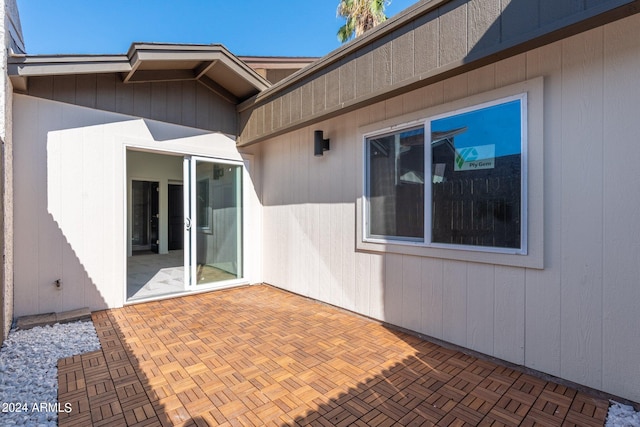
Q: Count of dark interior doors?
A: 2